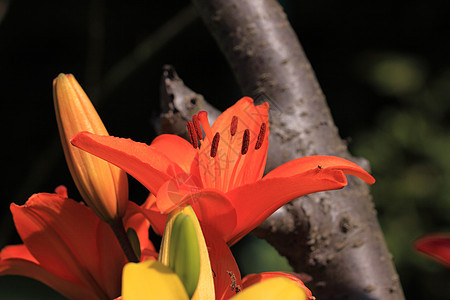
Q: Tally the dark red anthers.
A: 6